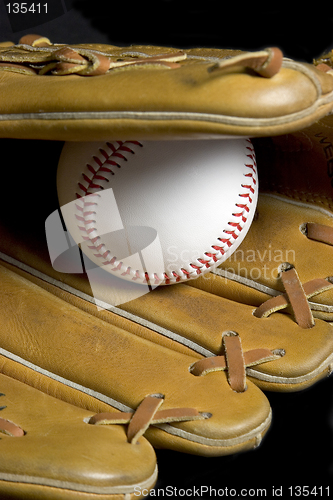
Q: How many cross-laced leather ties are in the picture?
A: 3